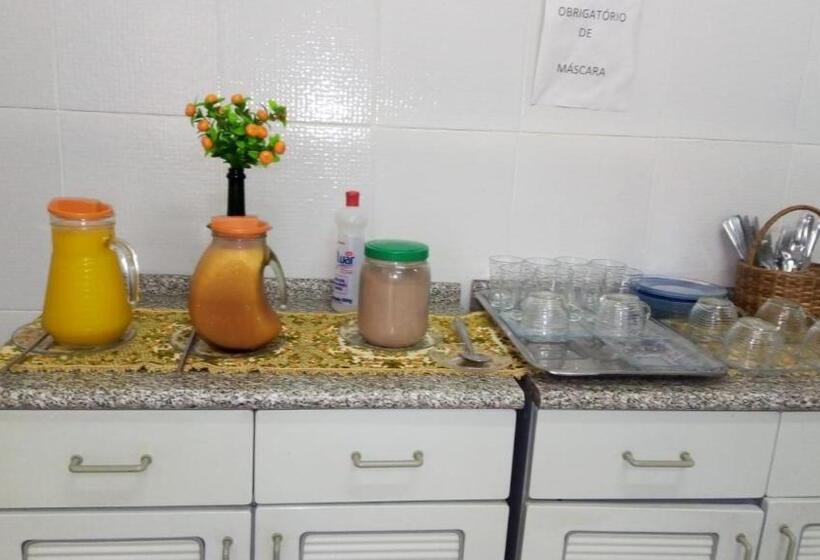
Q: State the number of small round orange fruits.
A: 10